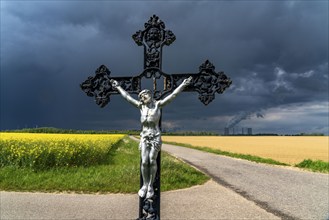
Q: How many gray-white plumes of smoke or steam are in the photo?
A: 1